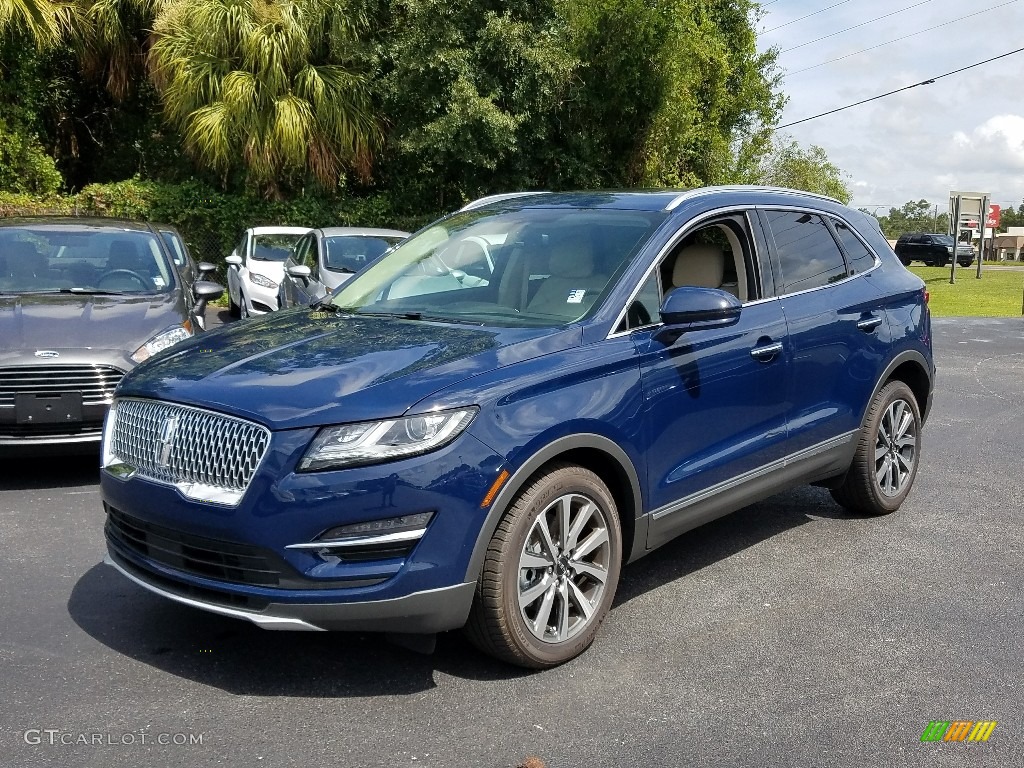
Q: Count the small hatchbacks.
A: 2